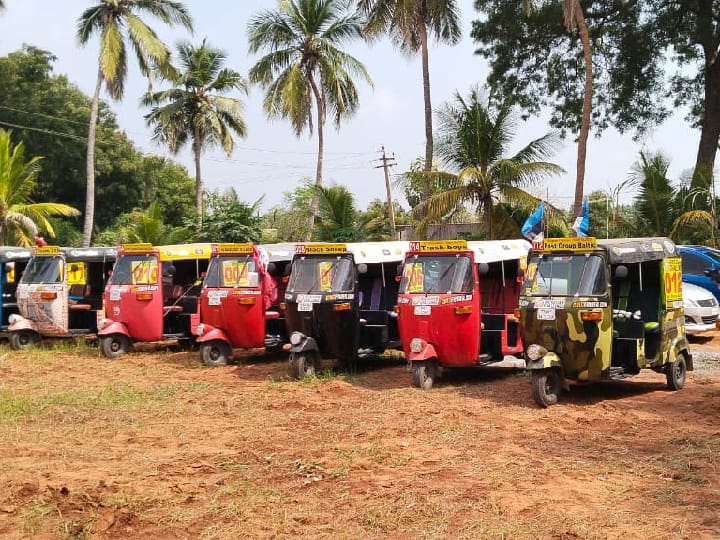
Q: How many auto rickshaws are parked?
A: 7